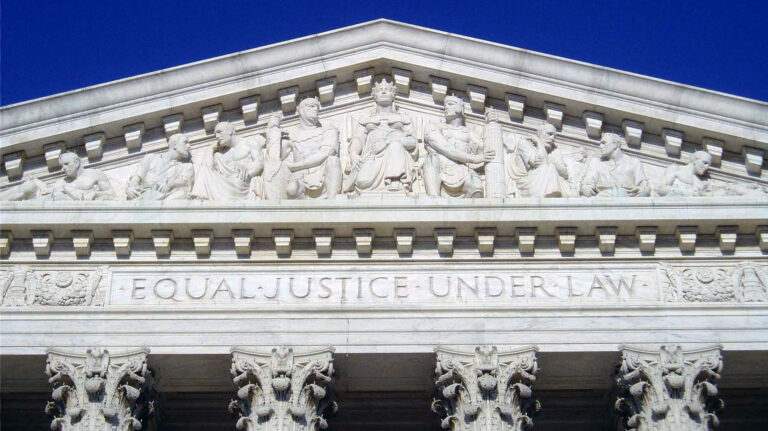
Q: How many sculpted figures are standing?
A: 0